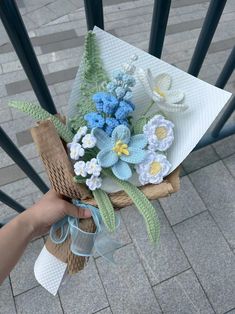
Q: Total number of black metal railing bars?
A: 8